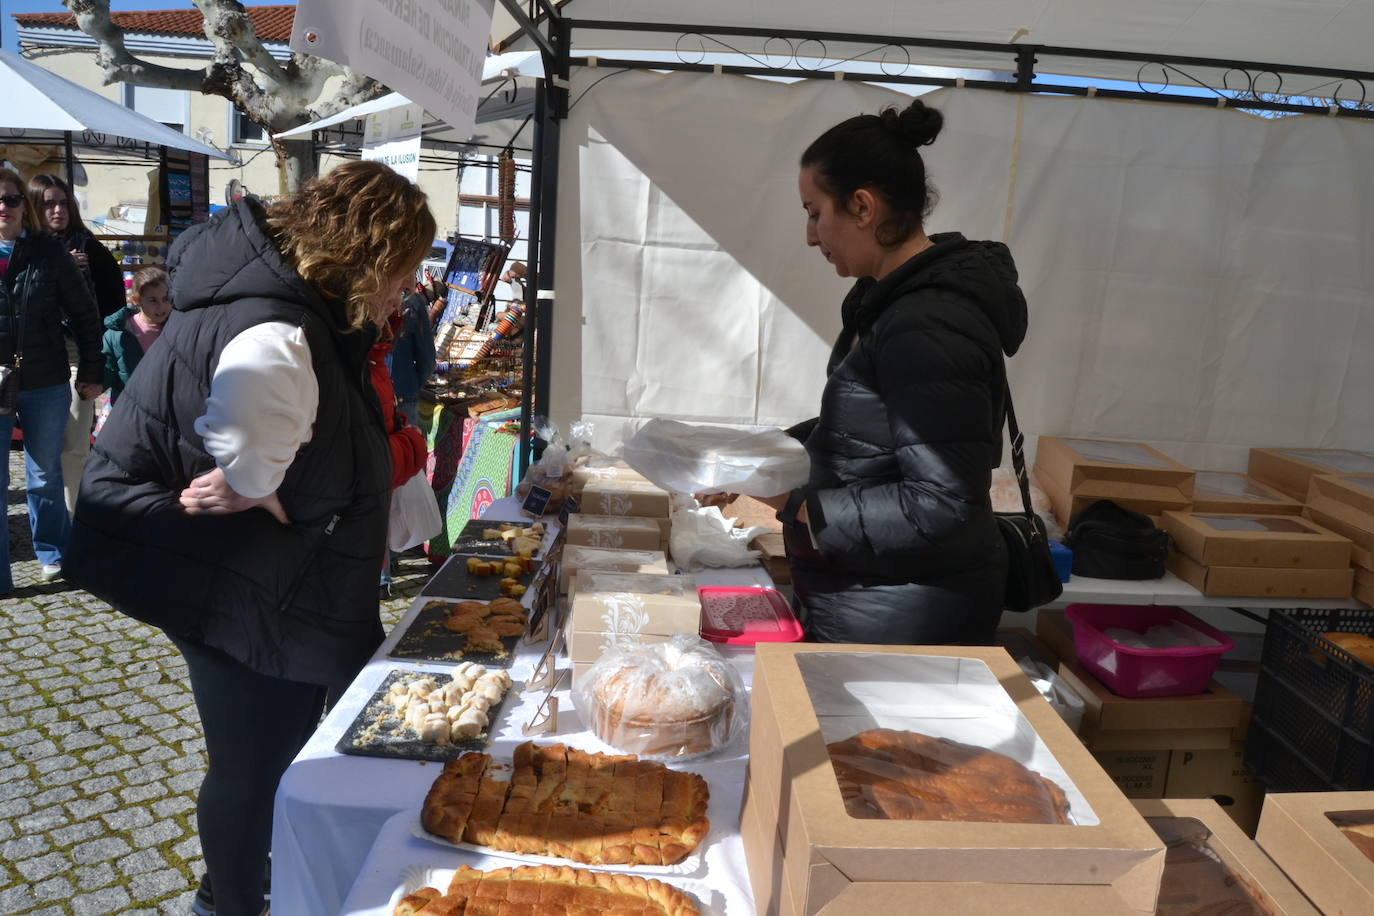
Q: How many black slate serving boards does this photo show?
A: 4